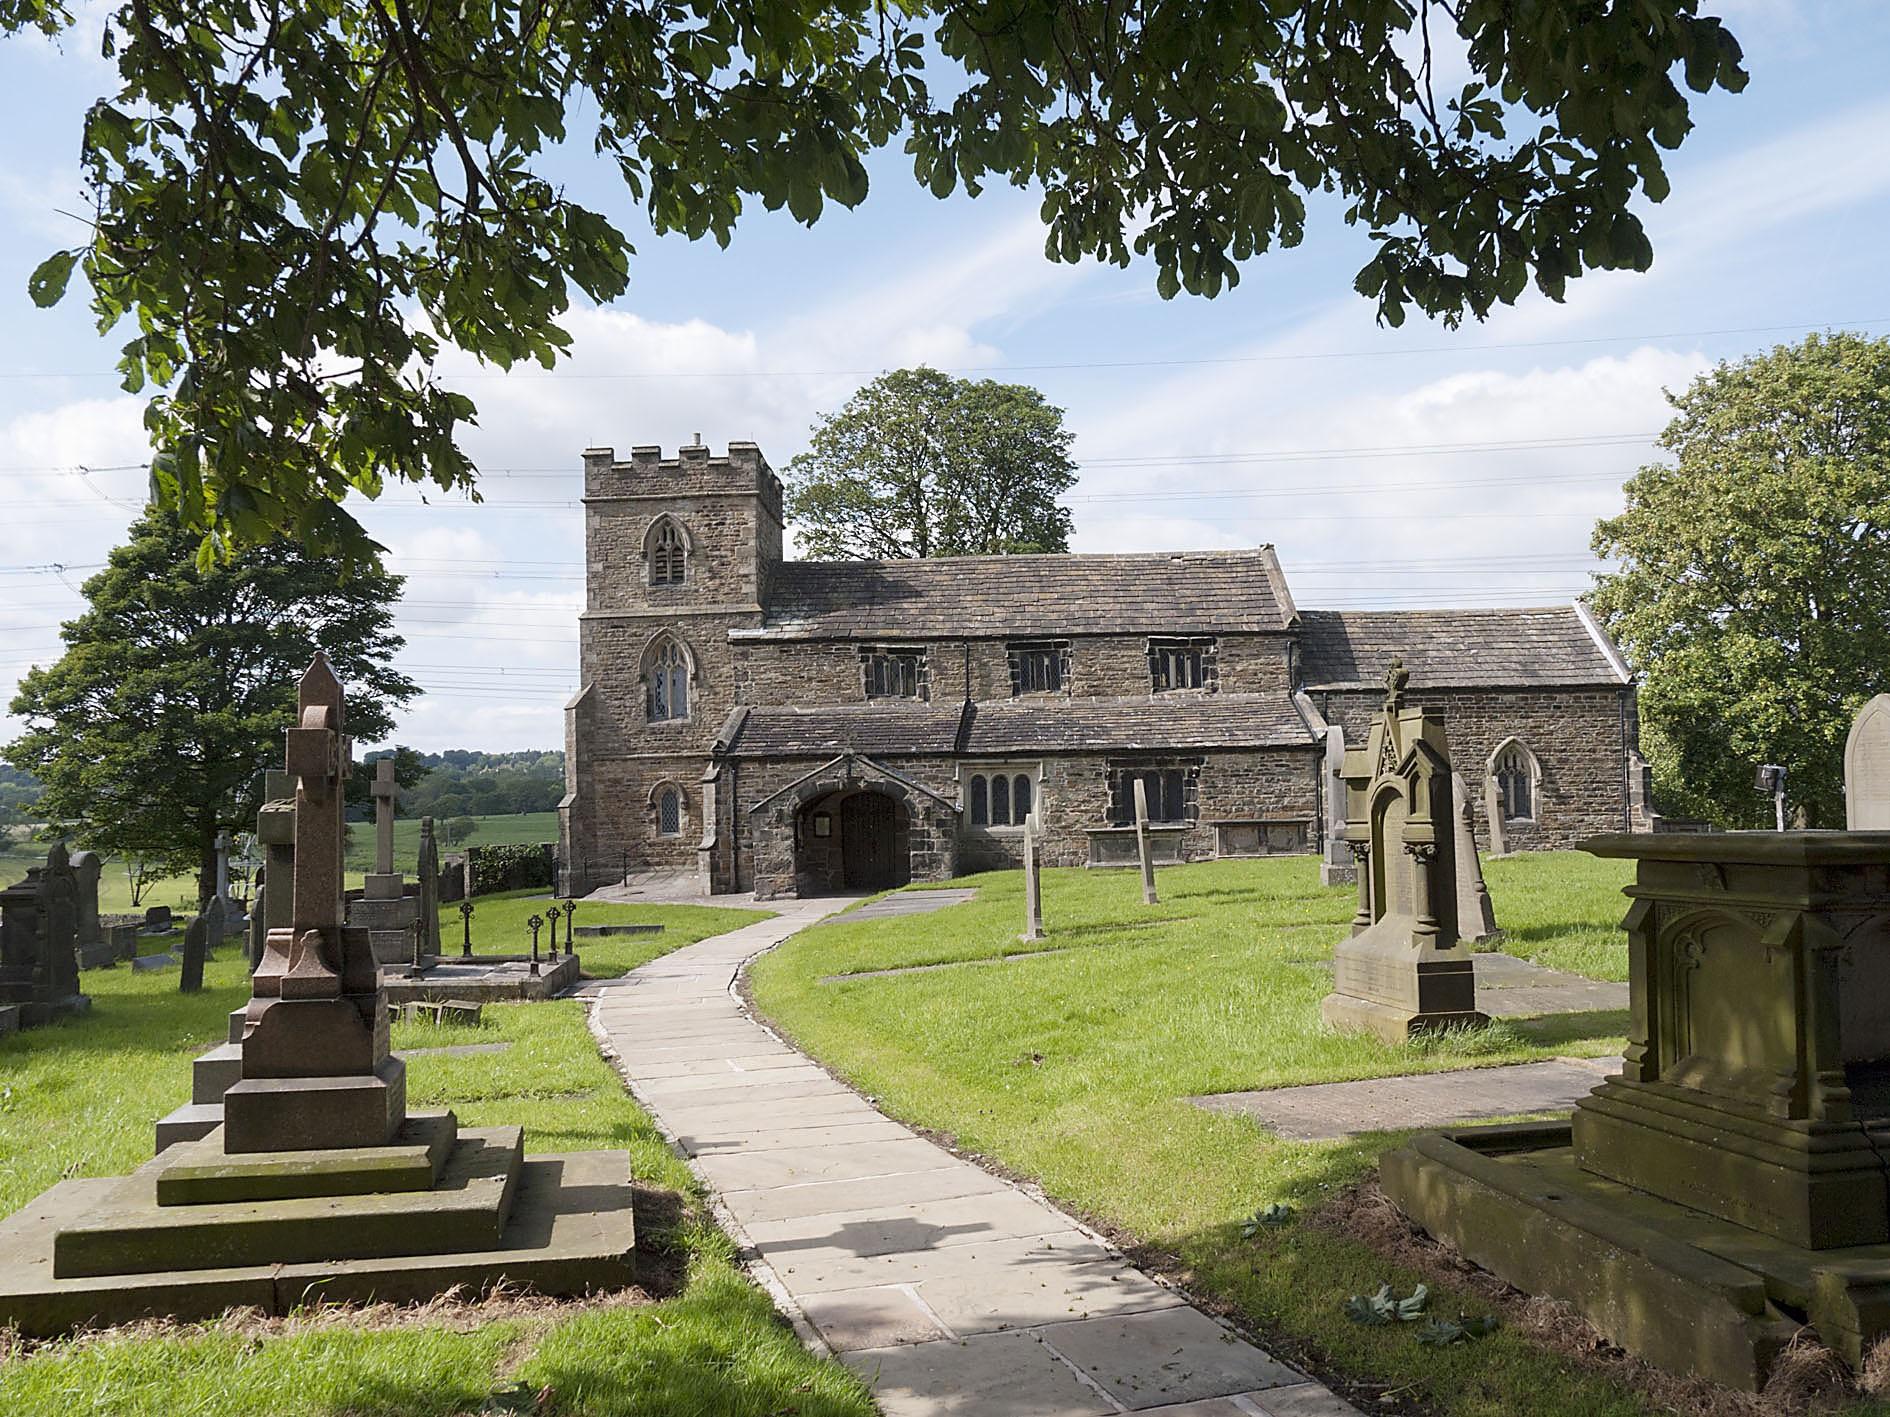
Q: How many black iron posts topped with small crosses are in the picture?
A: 5